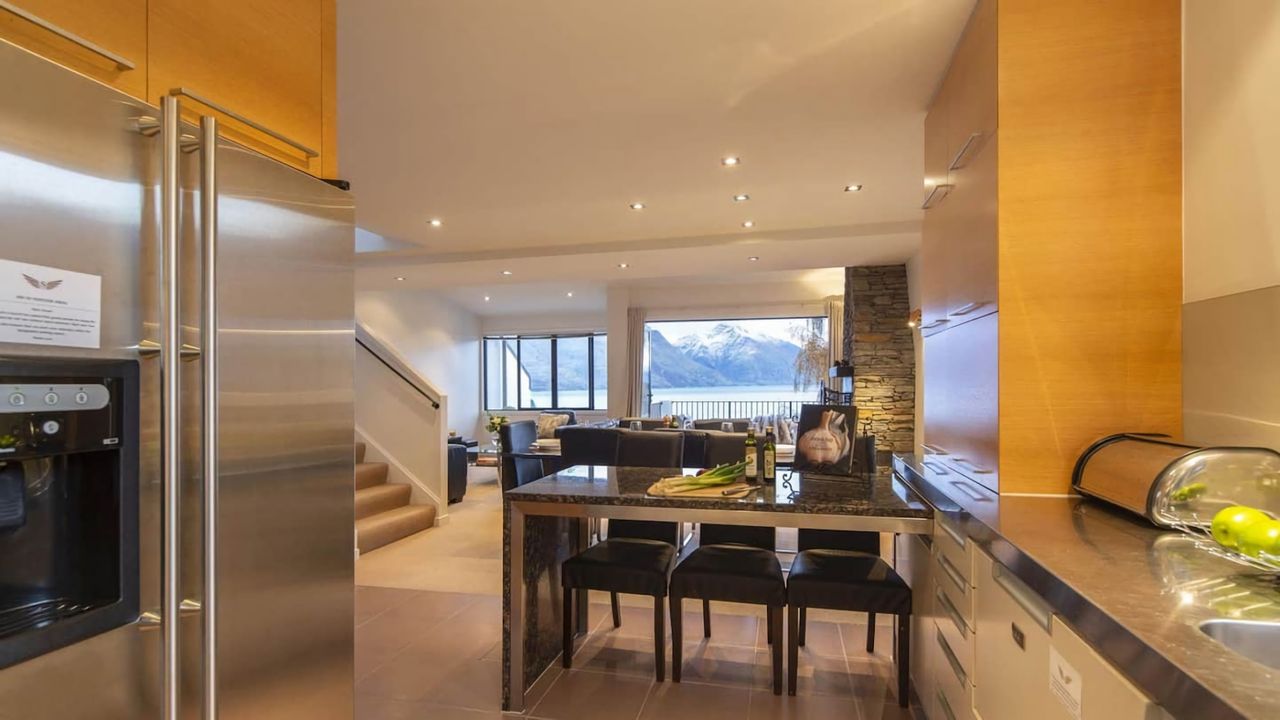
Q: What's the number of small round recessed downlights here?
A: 12